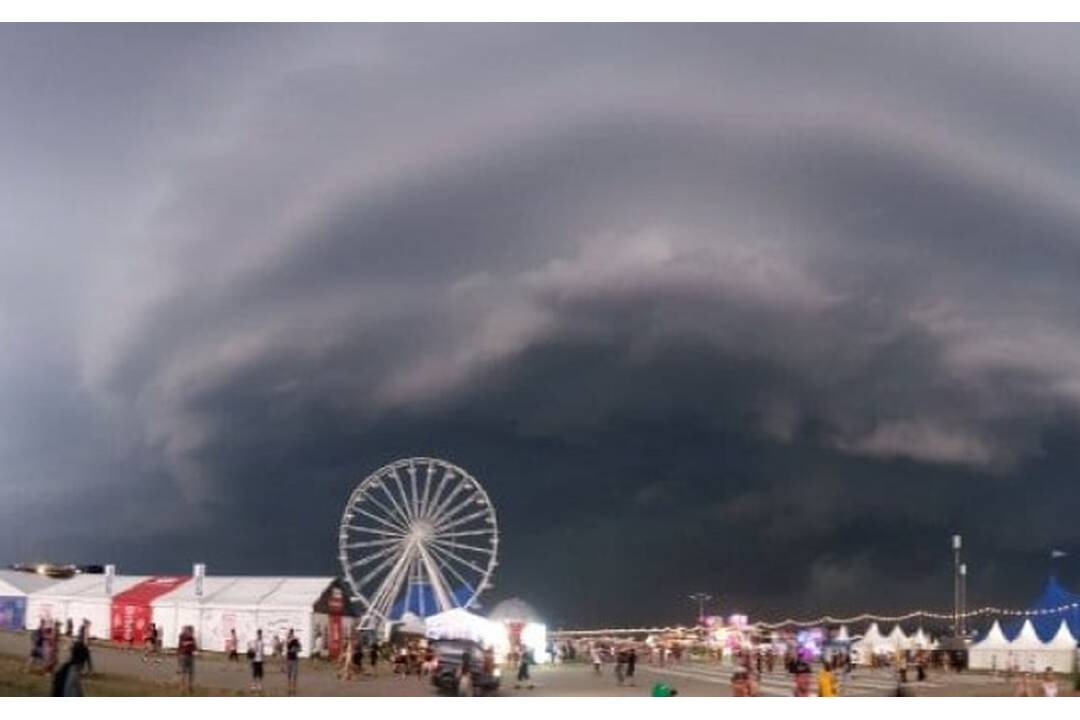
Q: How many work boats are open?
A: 0